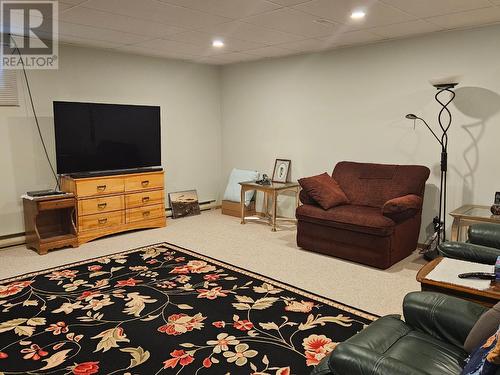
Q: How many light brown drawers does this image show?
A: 6